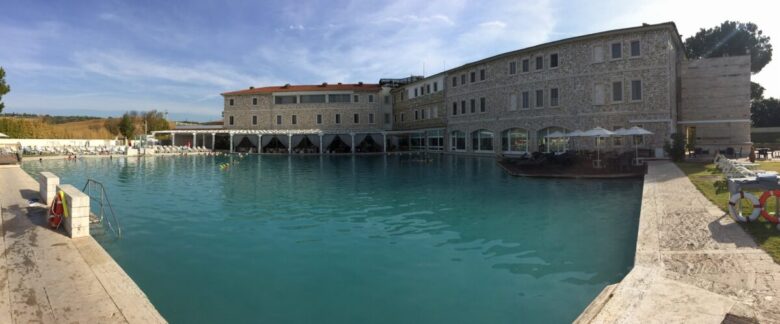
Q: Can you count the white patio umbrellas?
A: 5